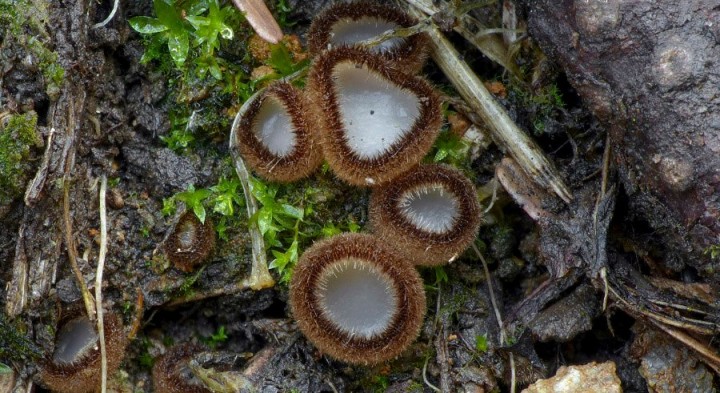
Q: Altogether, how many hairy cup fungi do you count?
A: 8